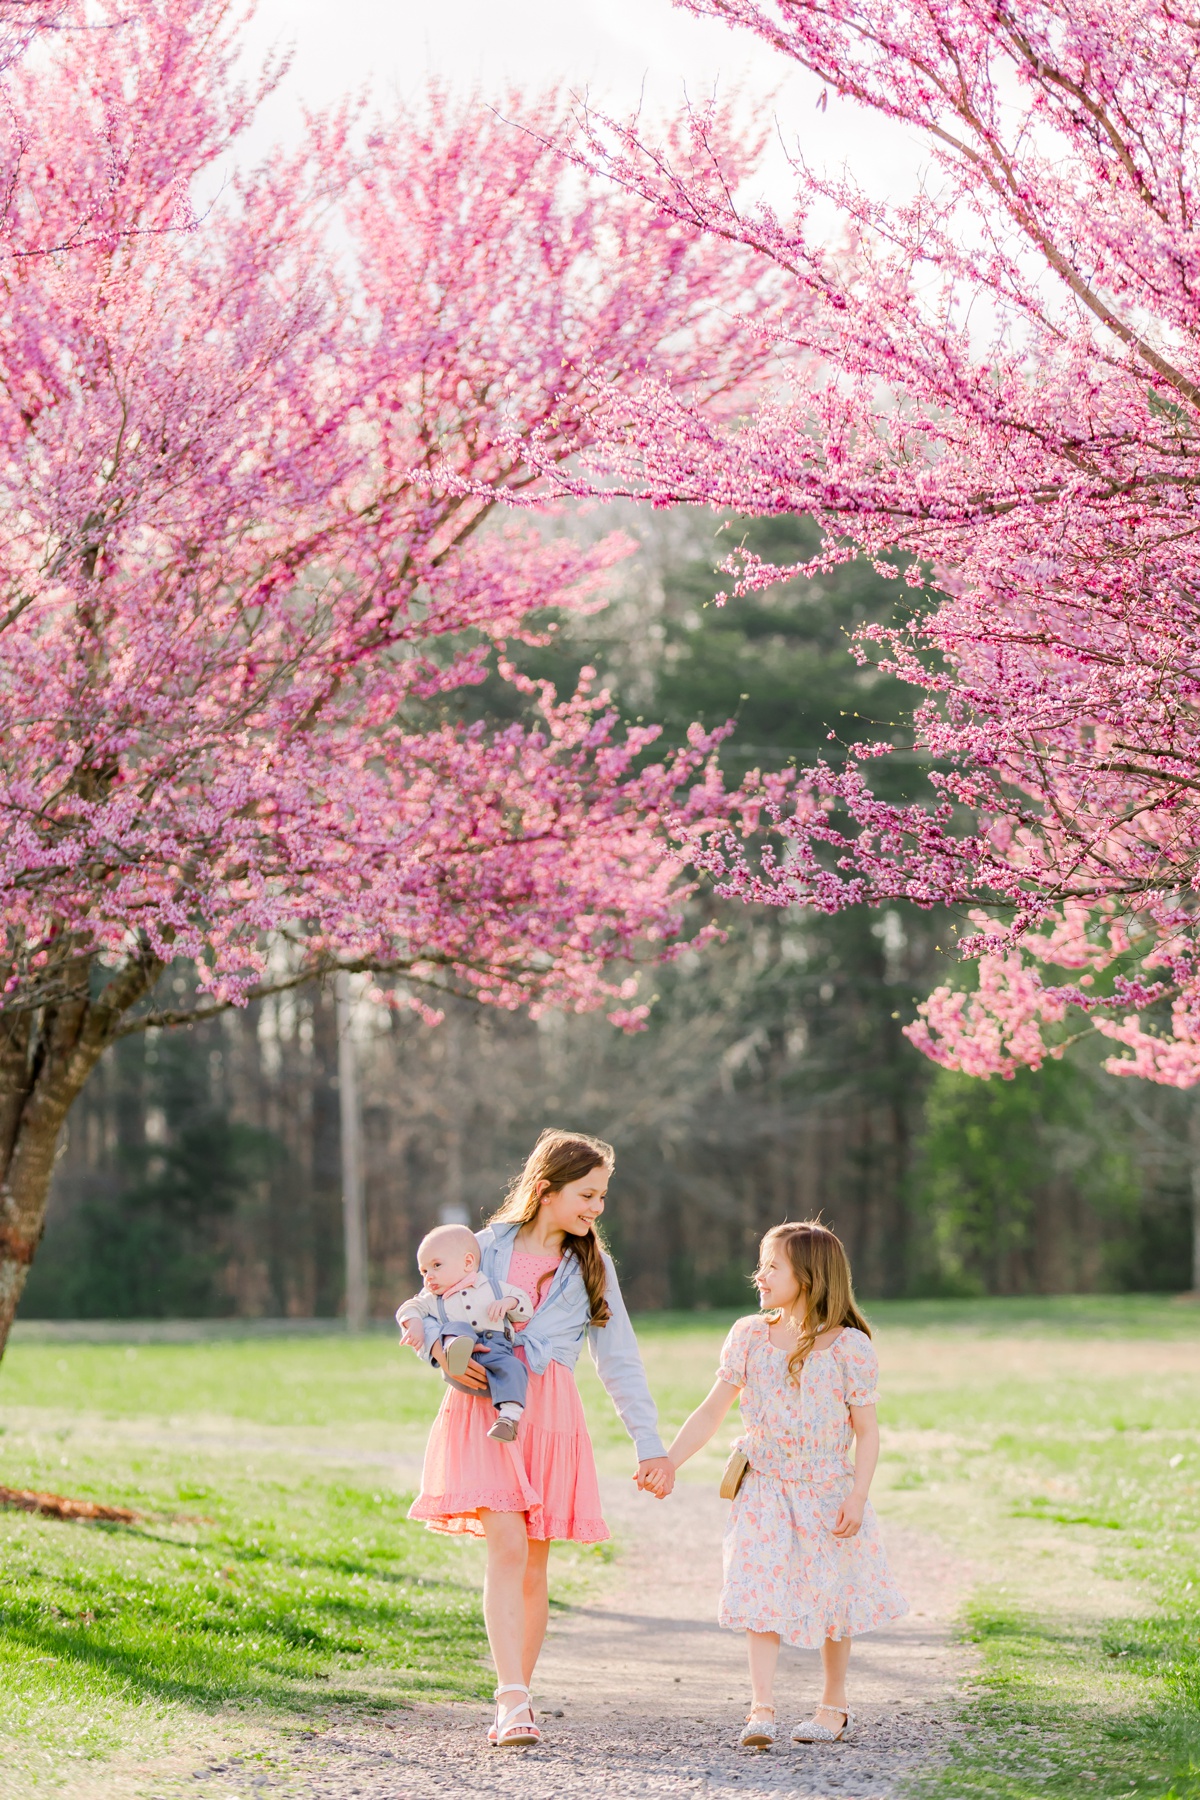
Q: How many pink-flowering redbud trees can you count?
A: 2